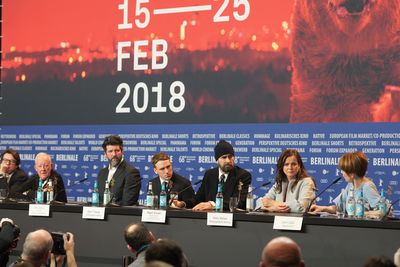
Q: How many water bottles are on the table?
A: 11